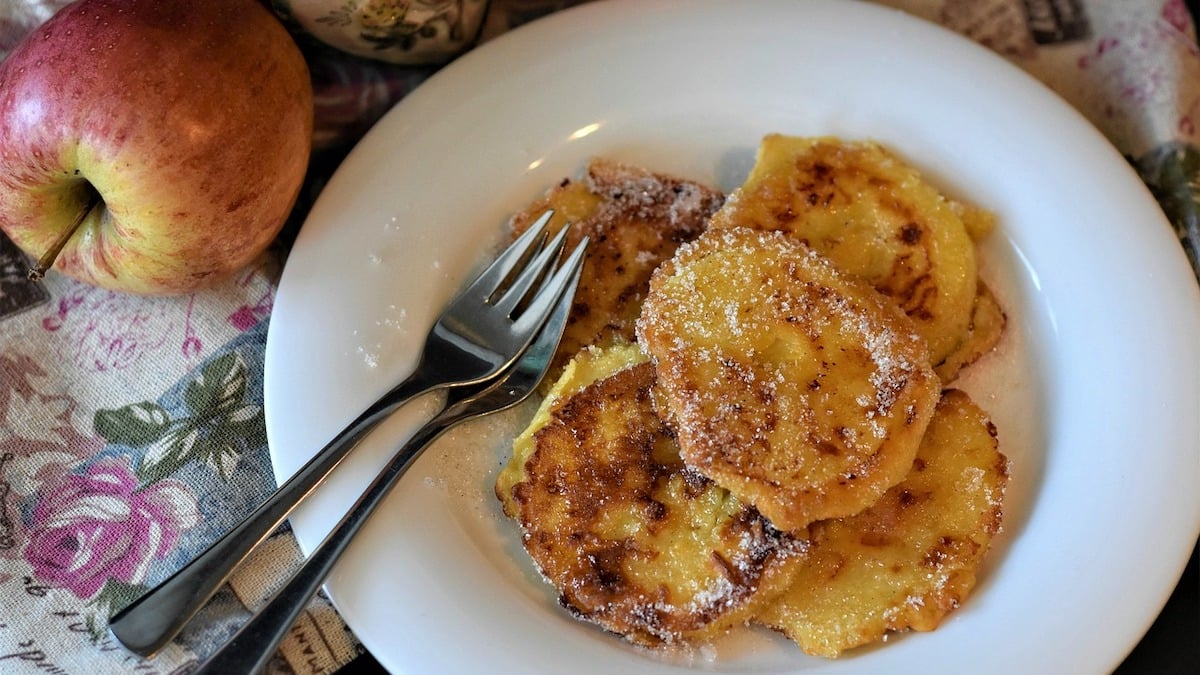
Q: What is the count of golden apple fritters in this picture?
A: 5